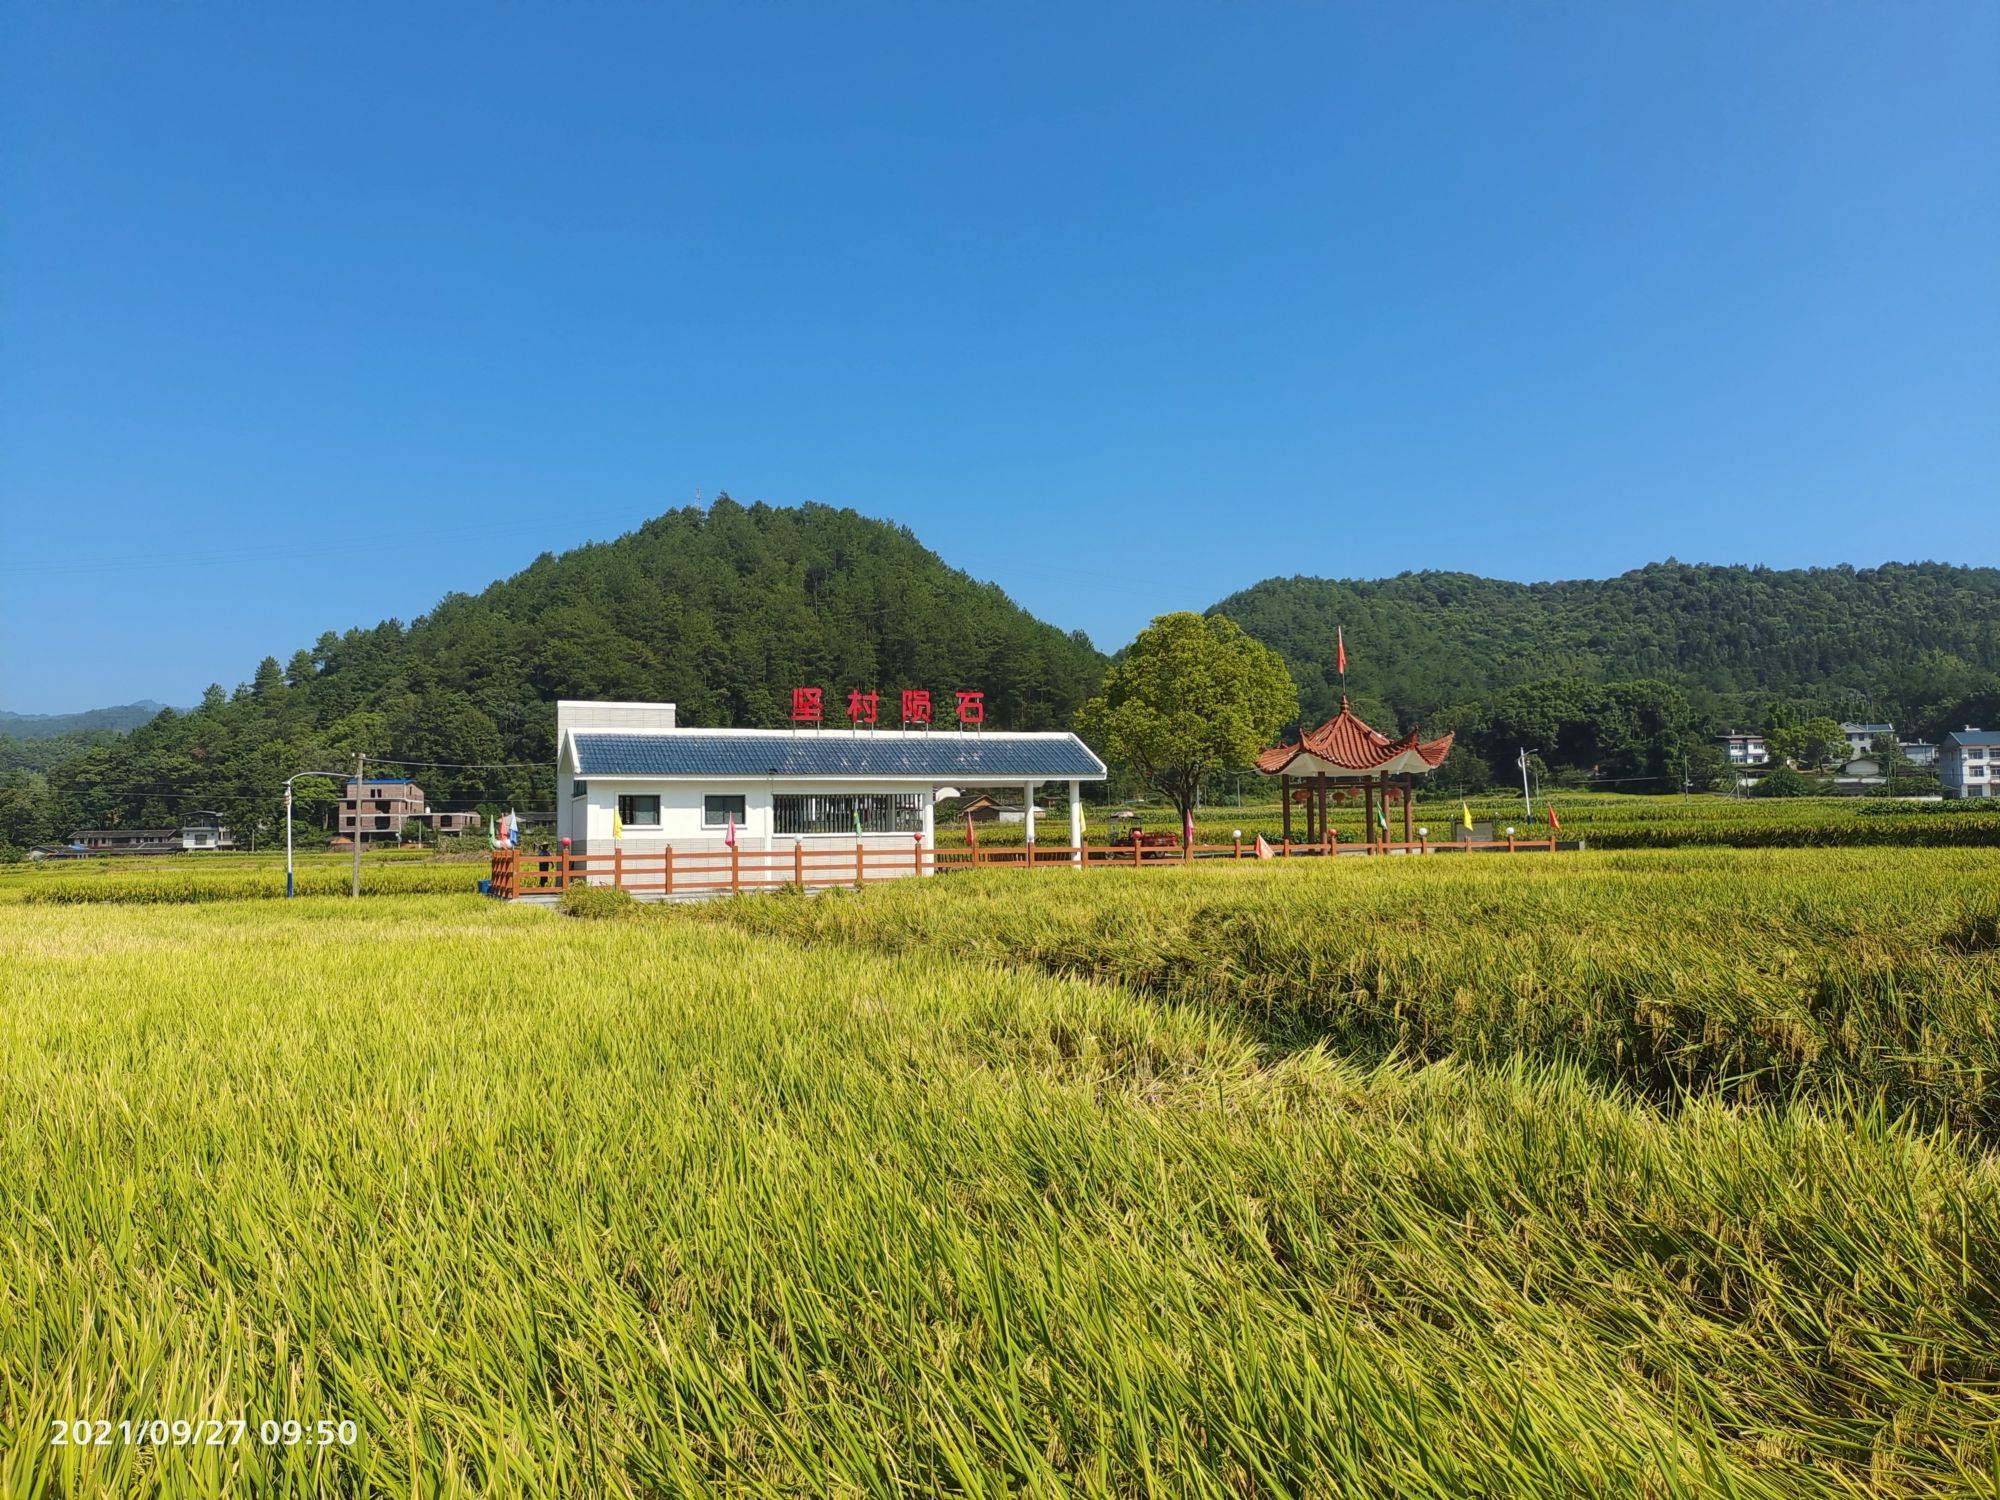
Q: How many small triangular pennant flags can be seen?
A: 14